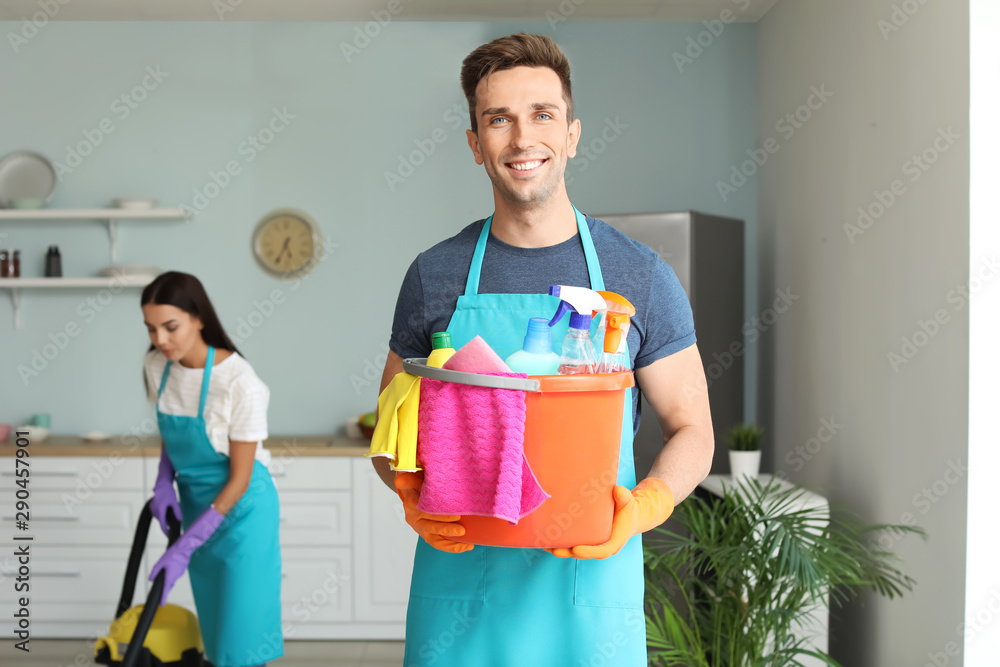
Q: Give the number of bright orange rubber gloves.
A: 2